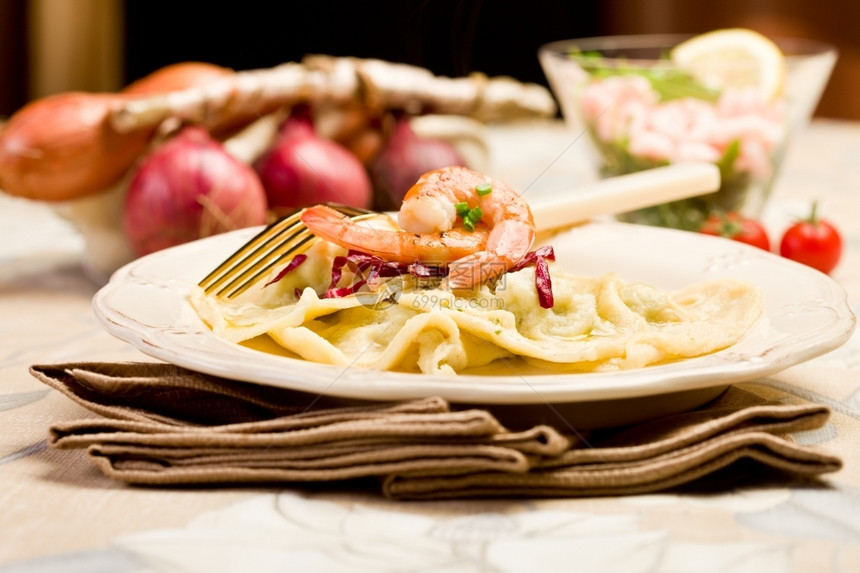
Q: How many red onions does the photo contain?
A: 3